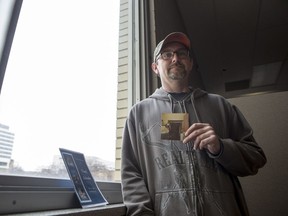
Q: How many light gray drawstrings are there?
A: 2